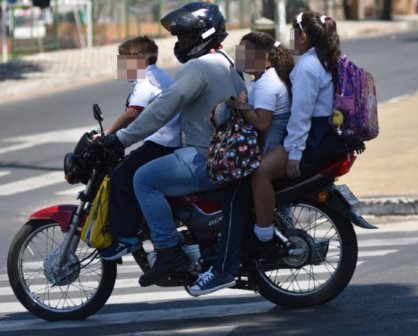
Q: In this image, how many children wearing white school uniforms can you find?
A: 3